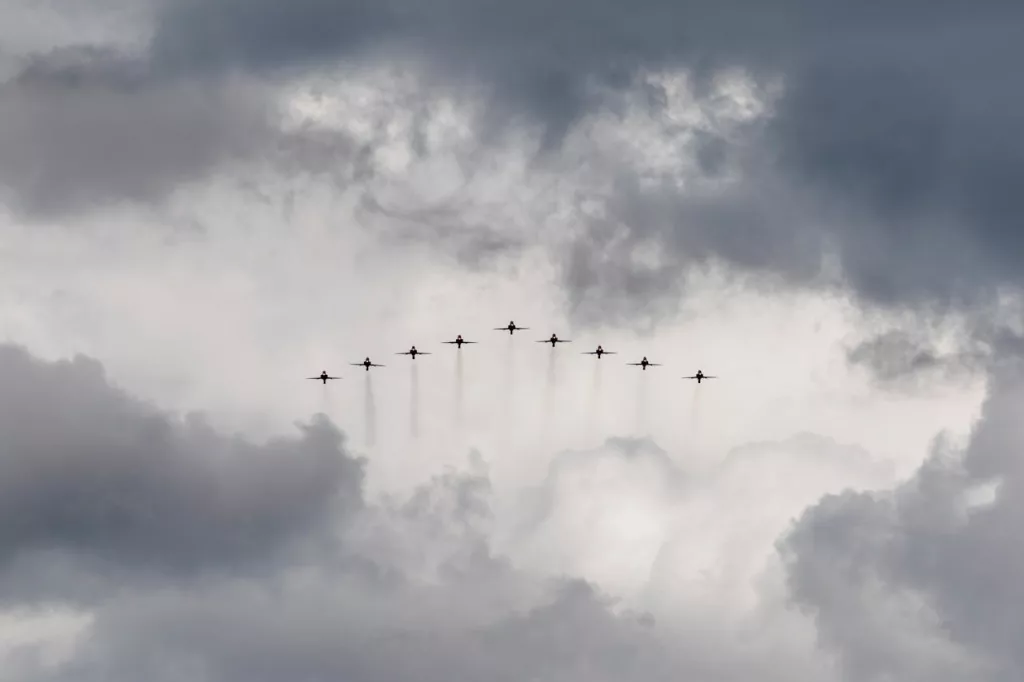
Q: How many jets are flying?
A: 9